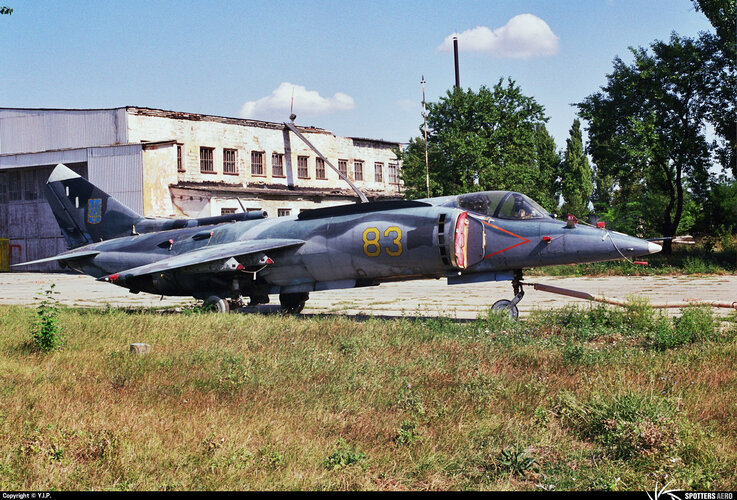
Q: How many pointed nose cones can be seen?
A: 1